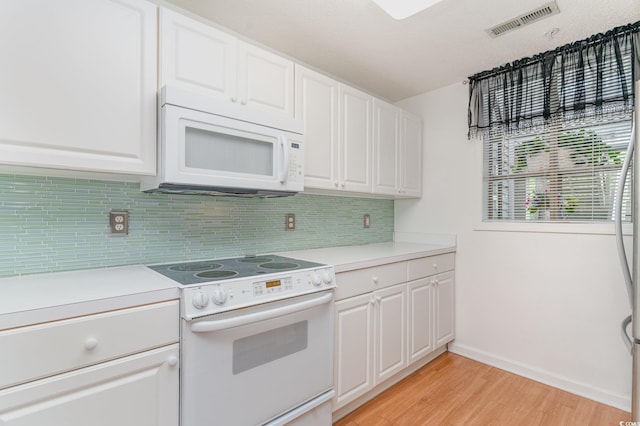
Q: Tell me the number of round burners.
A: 4